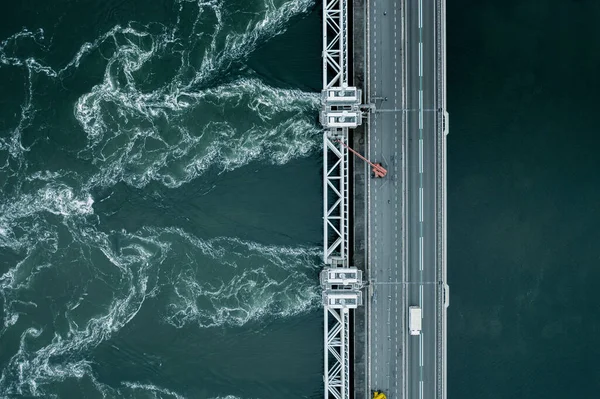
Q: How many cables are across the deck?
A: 2